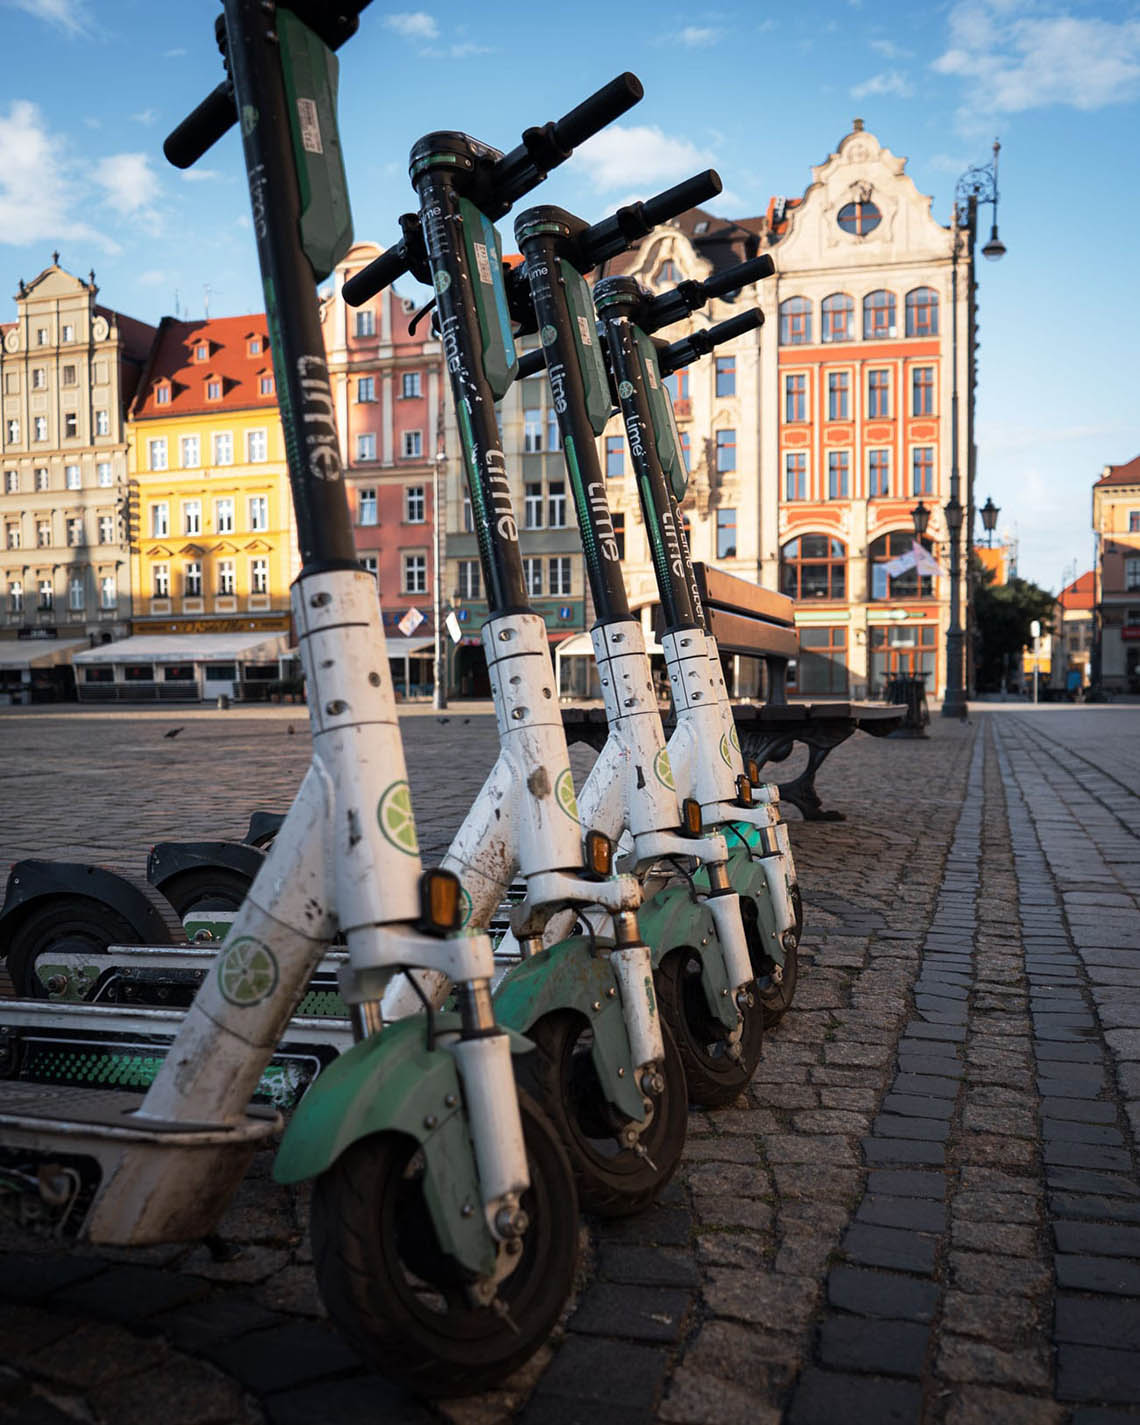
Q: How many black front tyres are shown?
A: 4